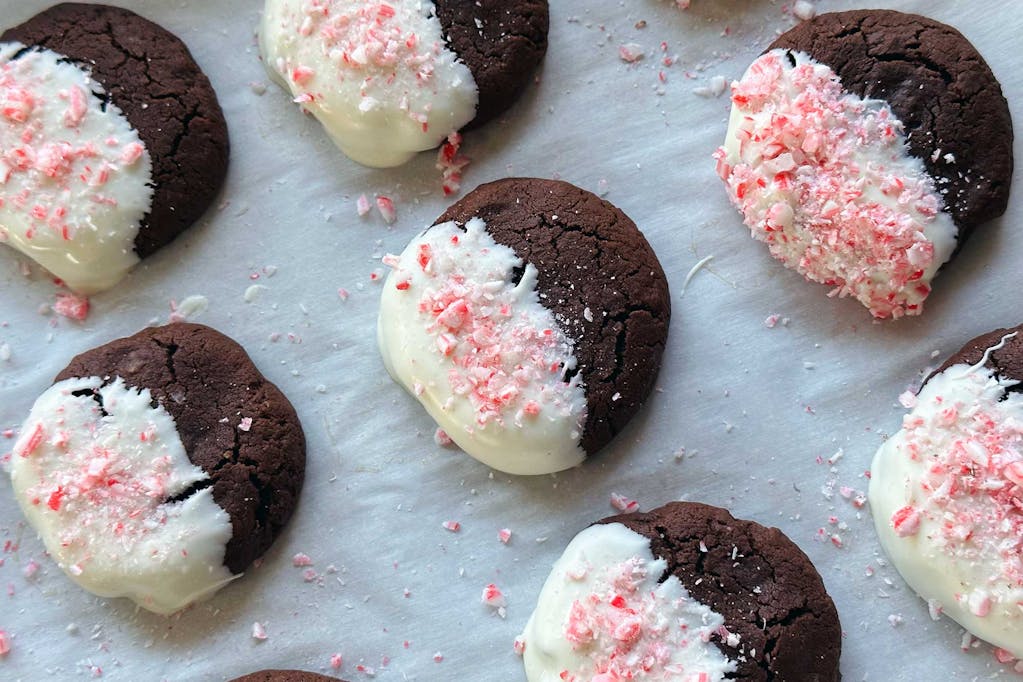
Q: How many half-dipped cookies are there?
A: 7